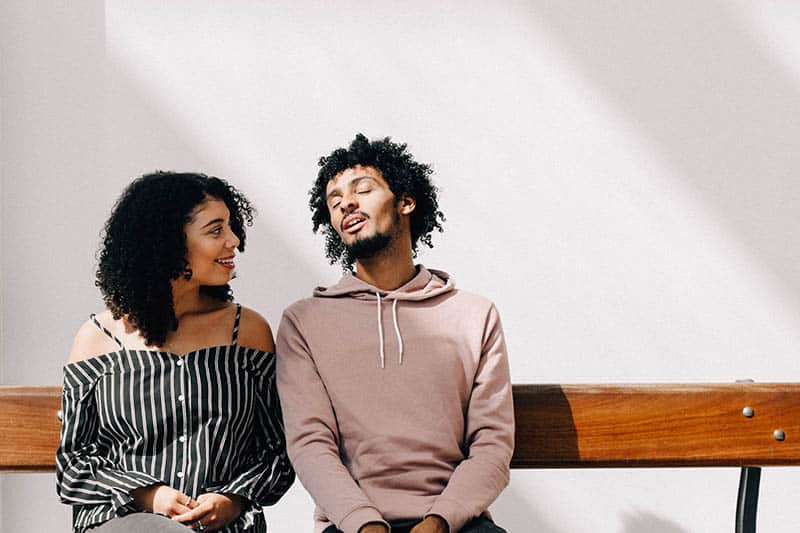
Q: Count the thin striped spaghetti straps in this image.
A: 2